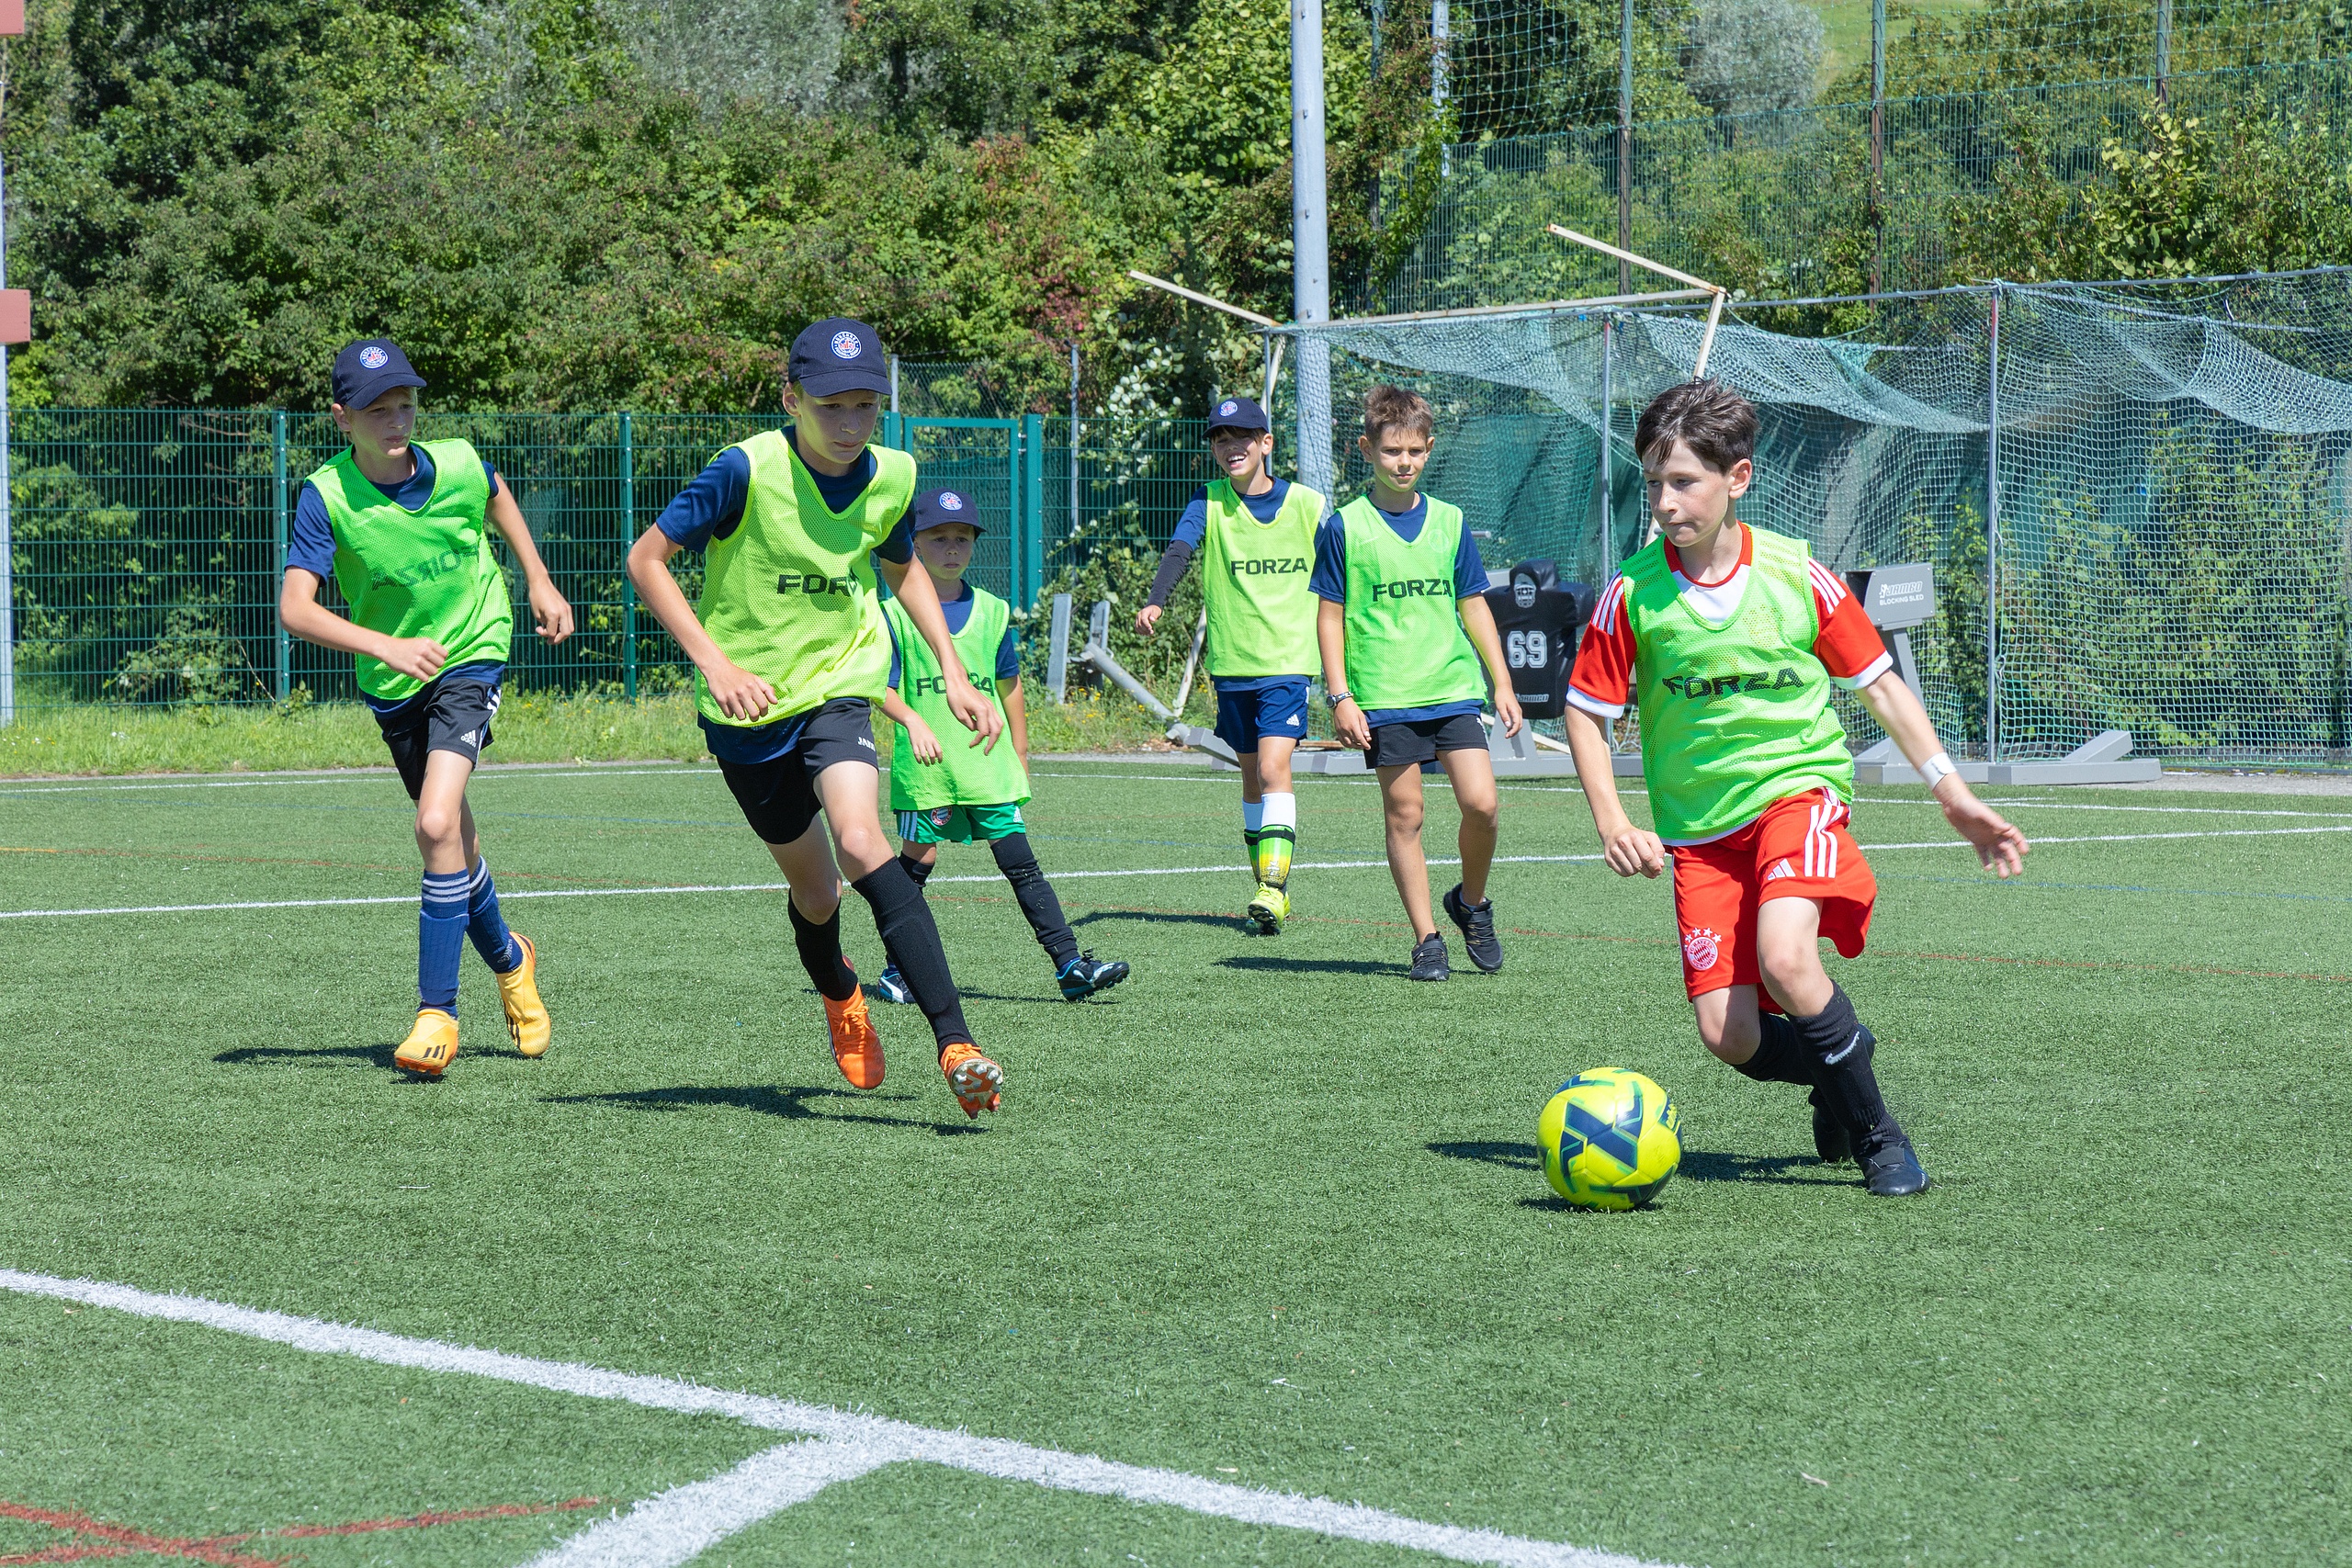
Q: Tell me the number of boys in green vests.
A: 6